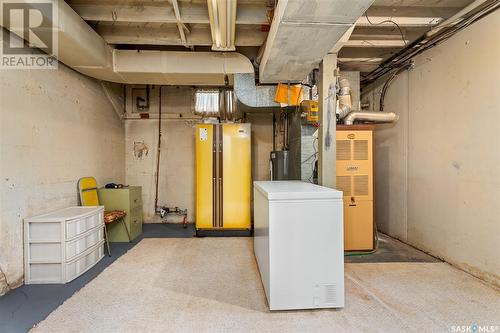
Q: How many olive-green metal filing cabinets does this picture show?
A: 1